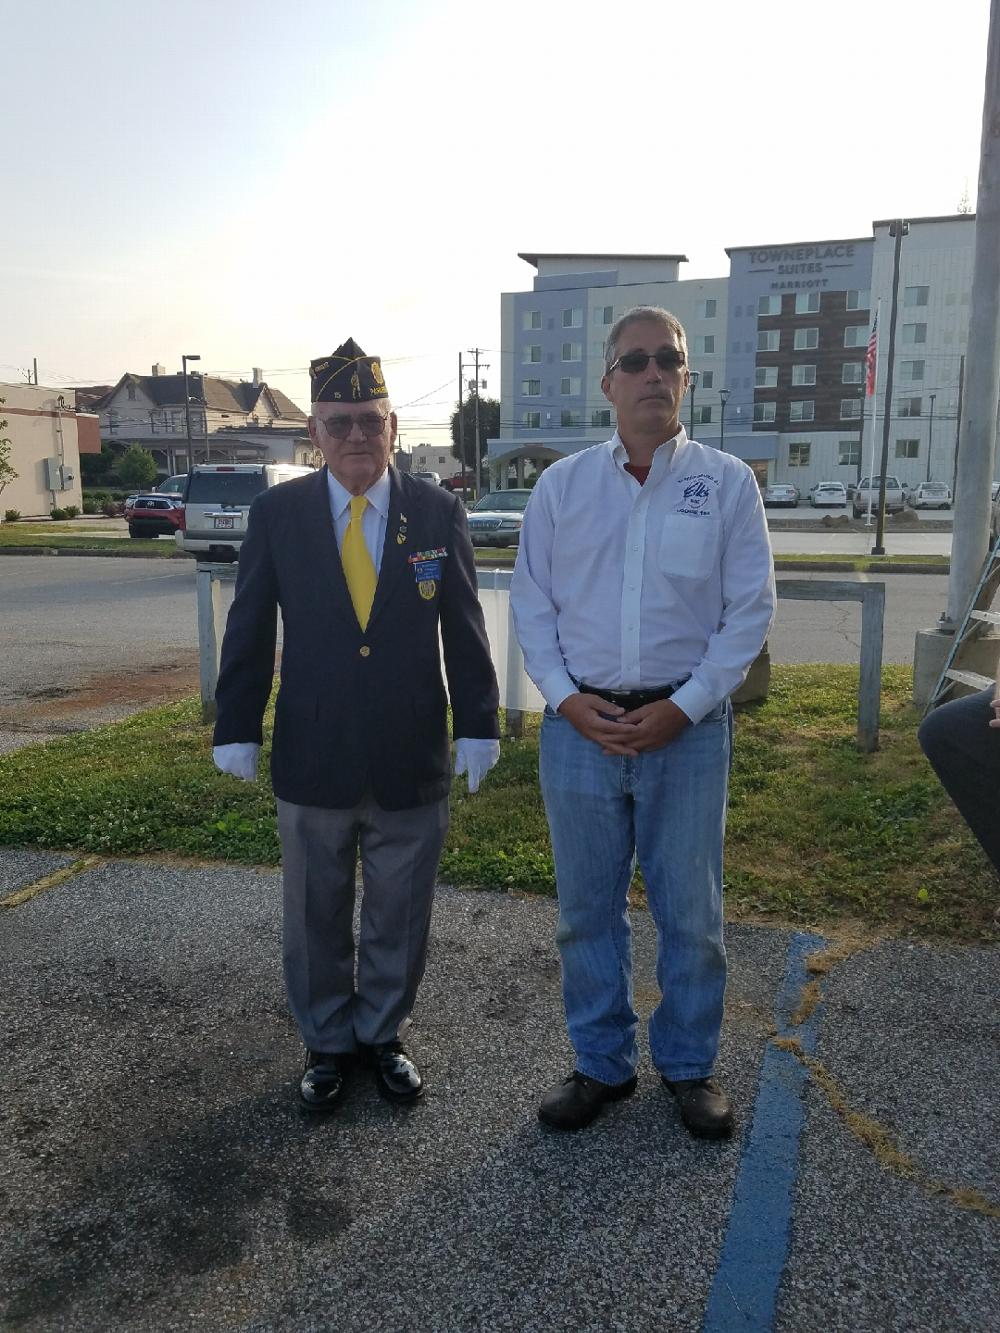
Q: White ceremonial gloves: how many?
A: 2